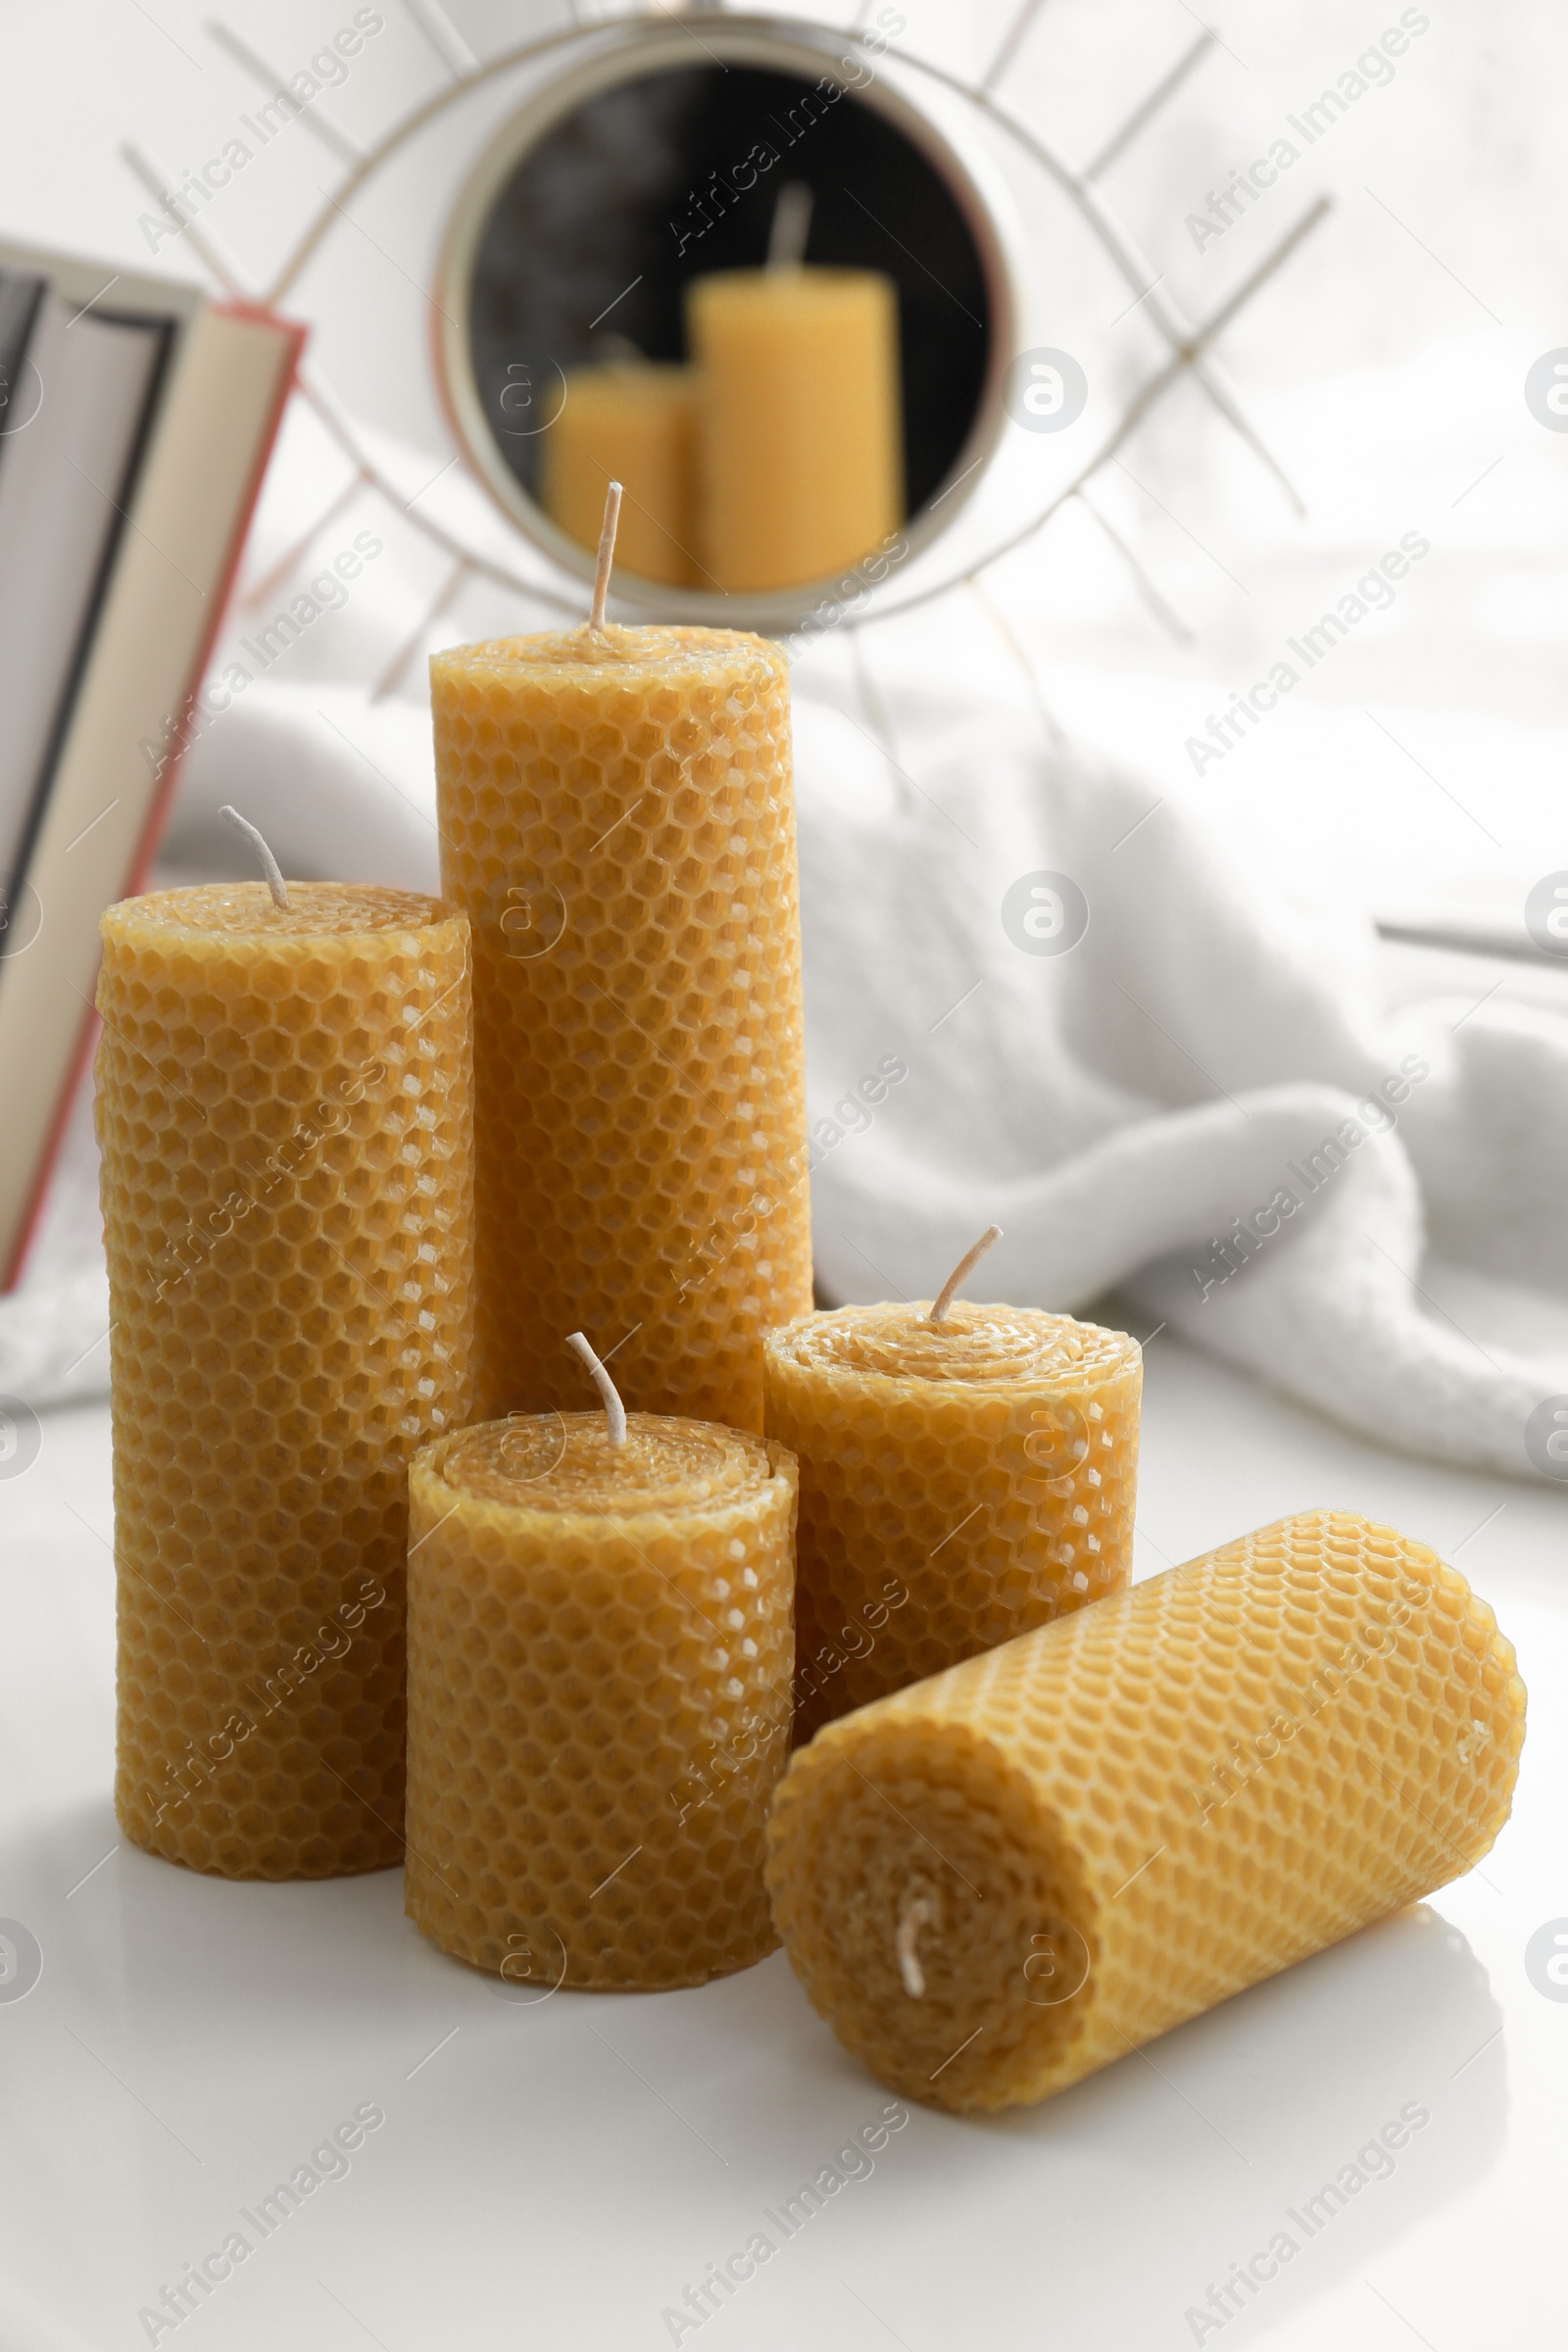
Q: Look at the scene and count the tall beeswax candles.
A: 2